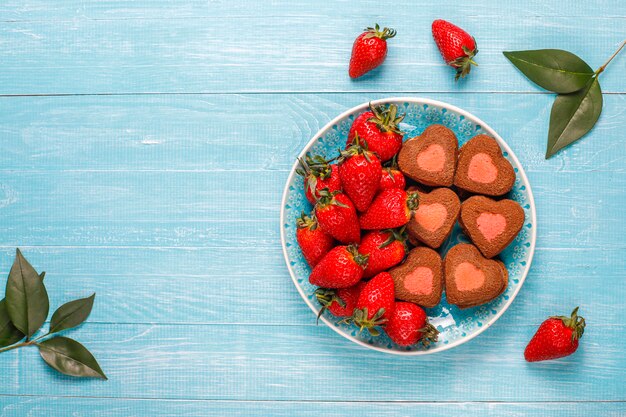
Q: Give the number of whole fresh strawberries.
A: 15